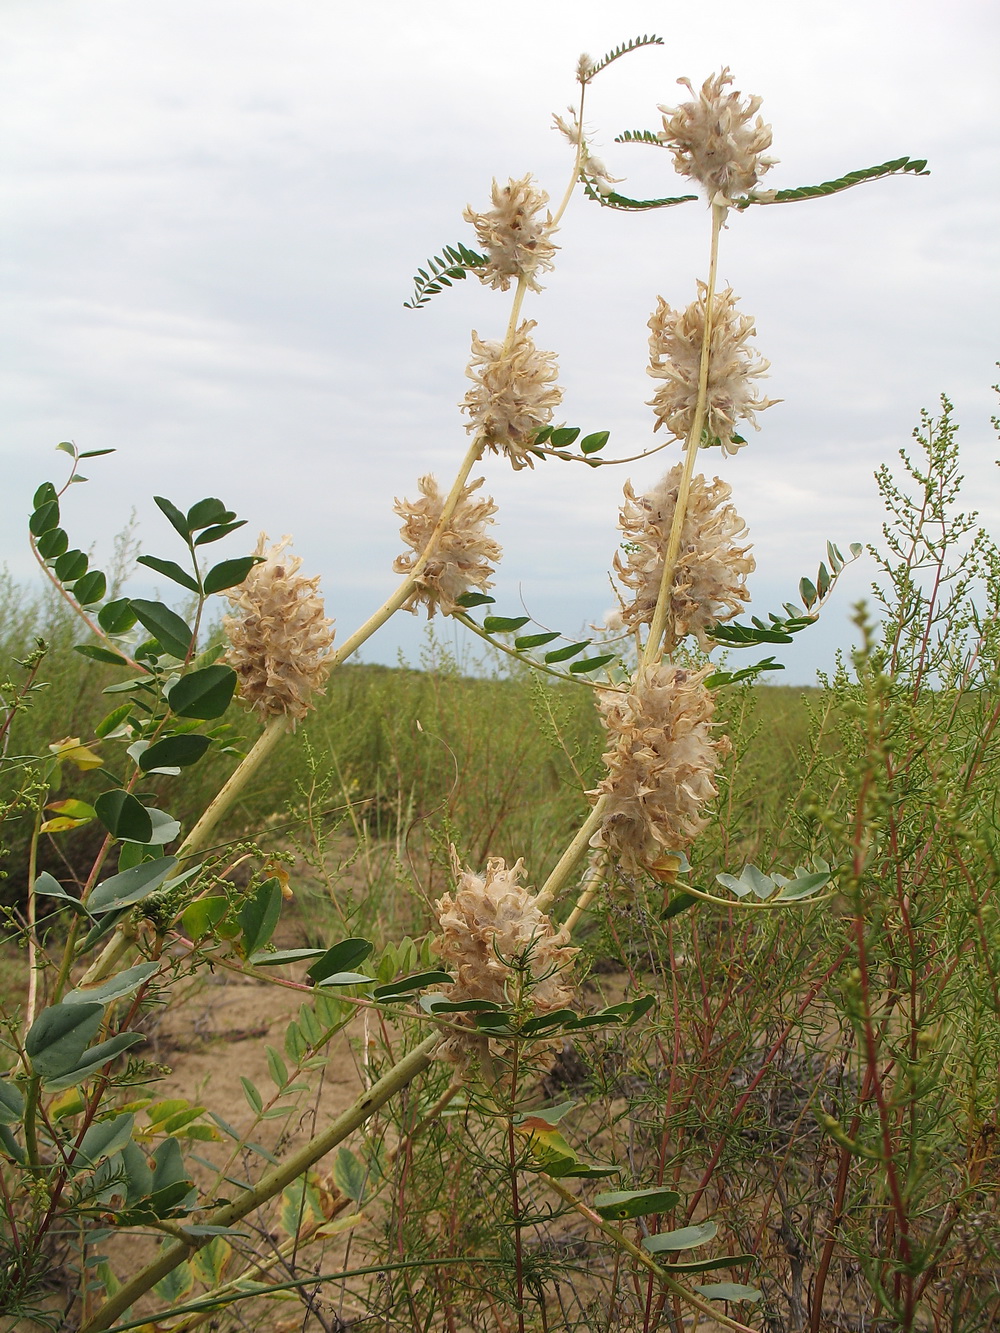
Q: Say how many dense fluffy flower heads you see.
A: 9